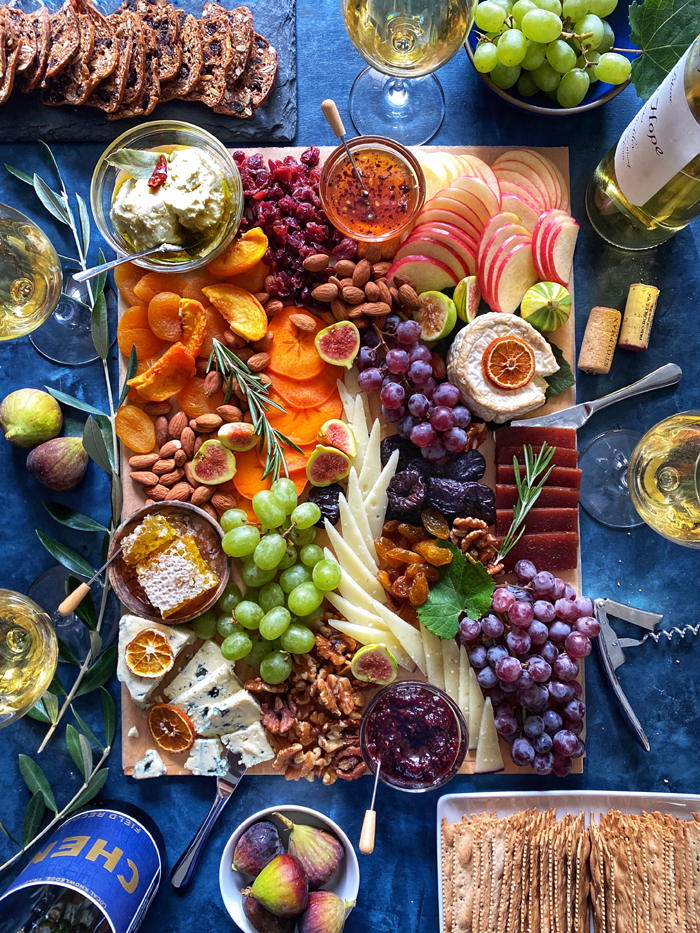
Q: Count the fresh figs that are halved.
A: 8